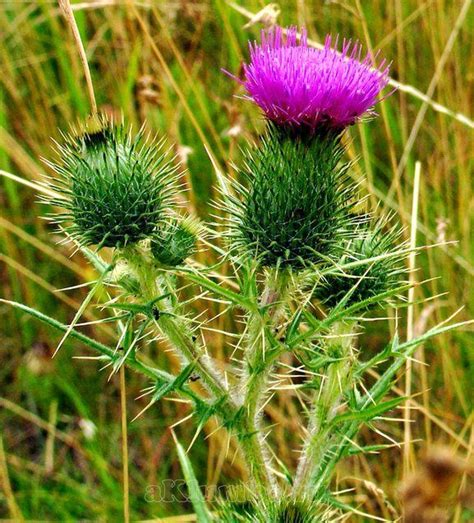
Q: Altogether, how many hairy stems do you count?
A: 3